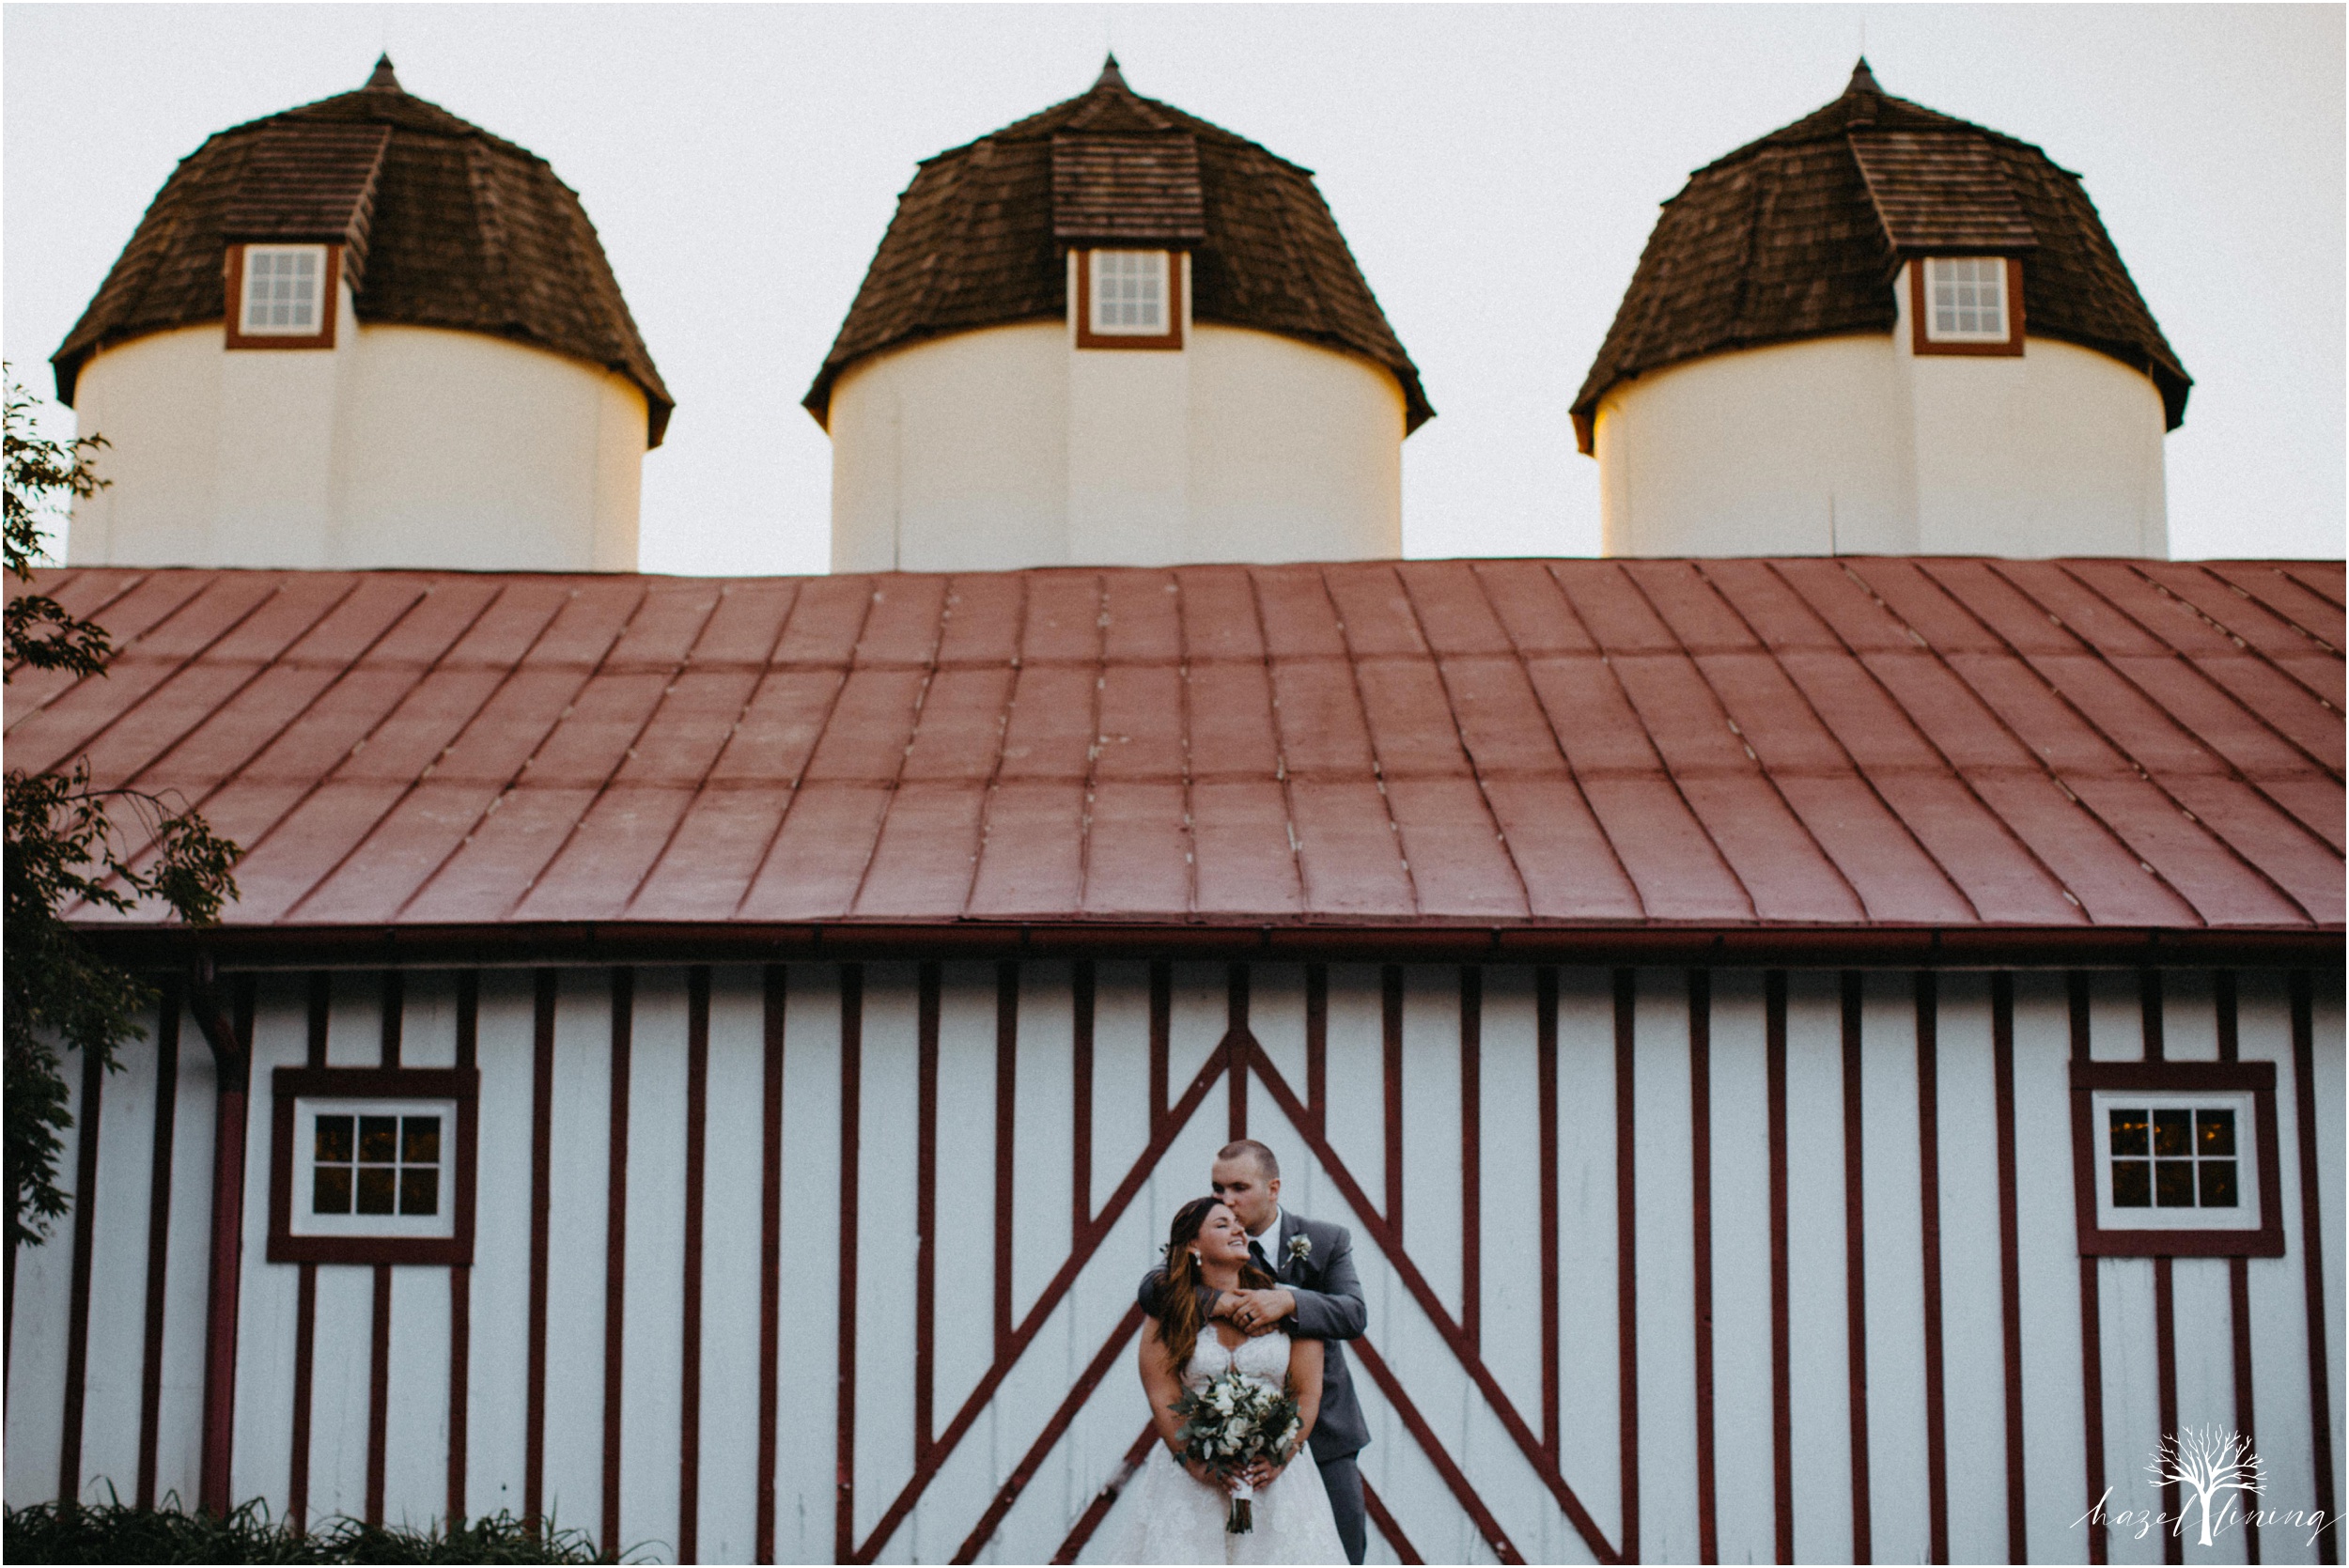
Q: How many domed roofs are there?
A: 3